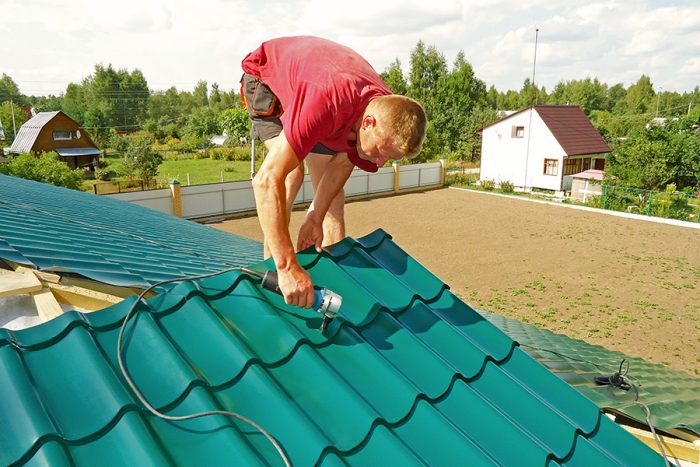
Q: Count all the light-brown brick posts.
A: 3